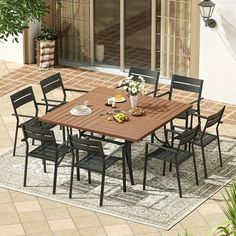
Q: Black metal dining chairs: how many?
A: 8